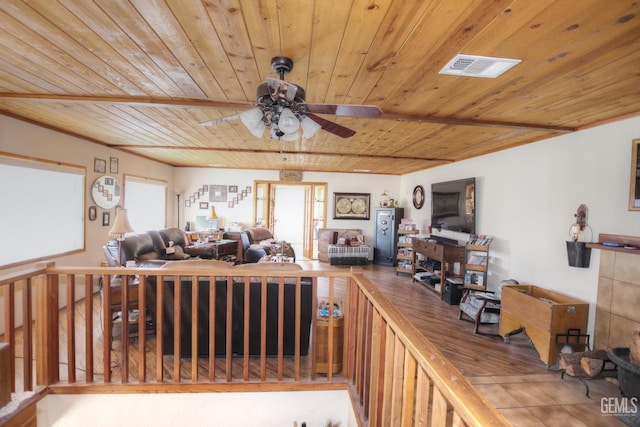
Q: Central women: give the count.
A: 0